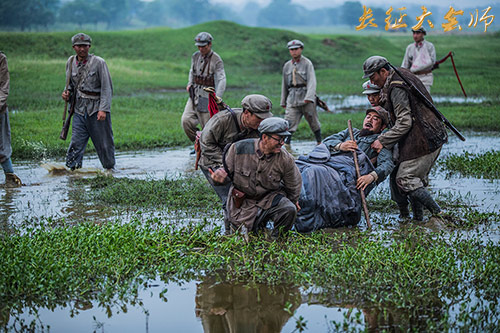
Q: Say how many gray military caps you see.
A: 9